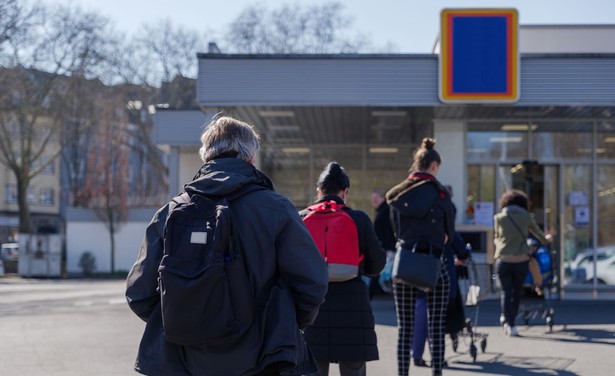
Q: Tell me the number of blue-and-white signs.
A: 3